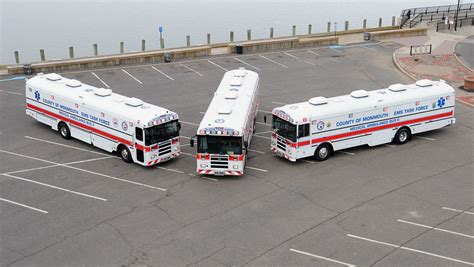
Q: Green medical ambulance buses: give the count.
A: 0